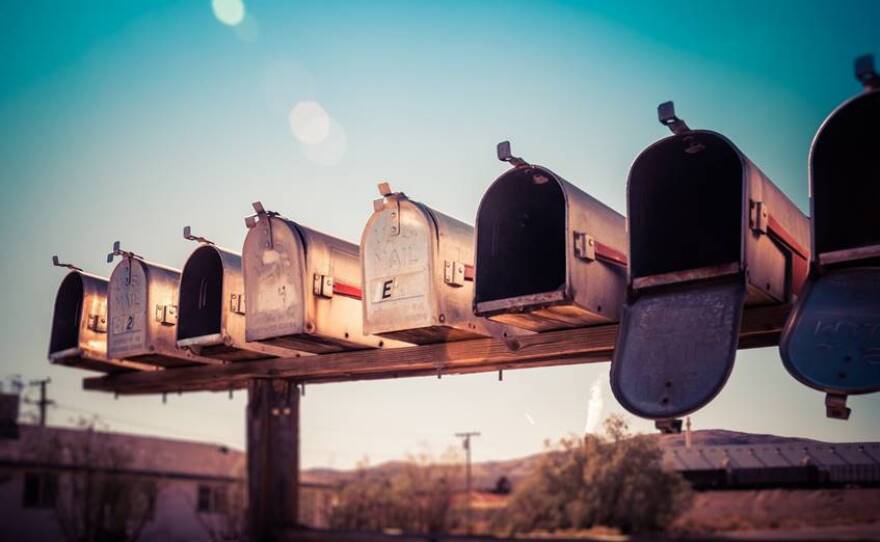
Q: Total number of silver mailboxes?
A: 8